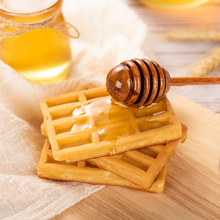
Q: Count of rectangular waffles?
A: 3